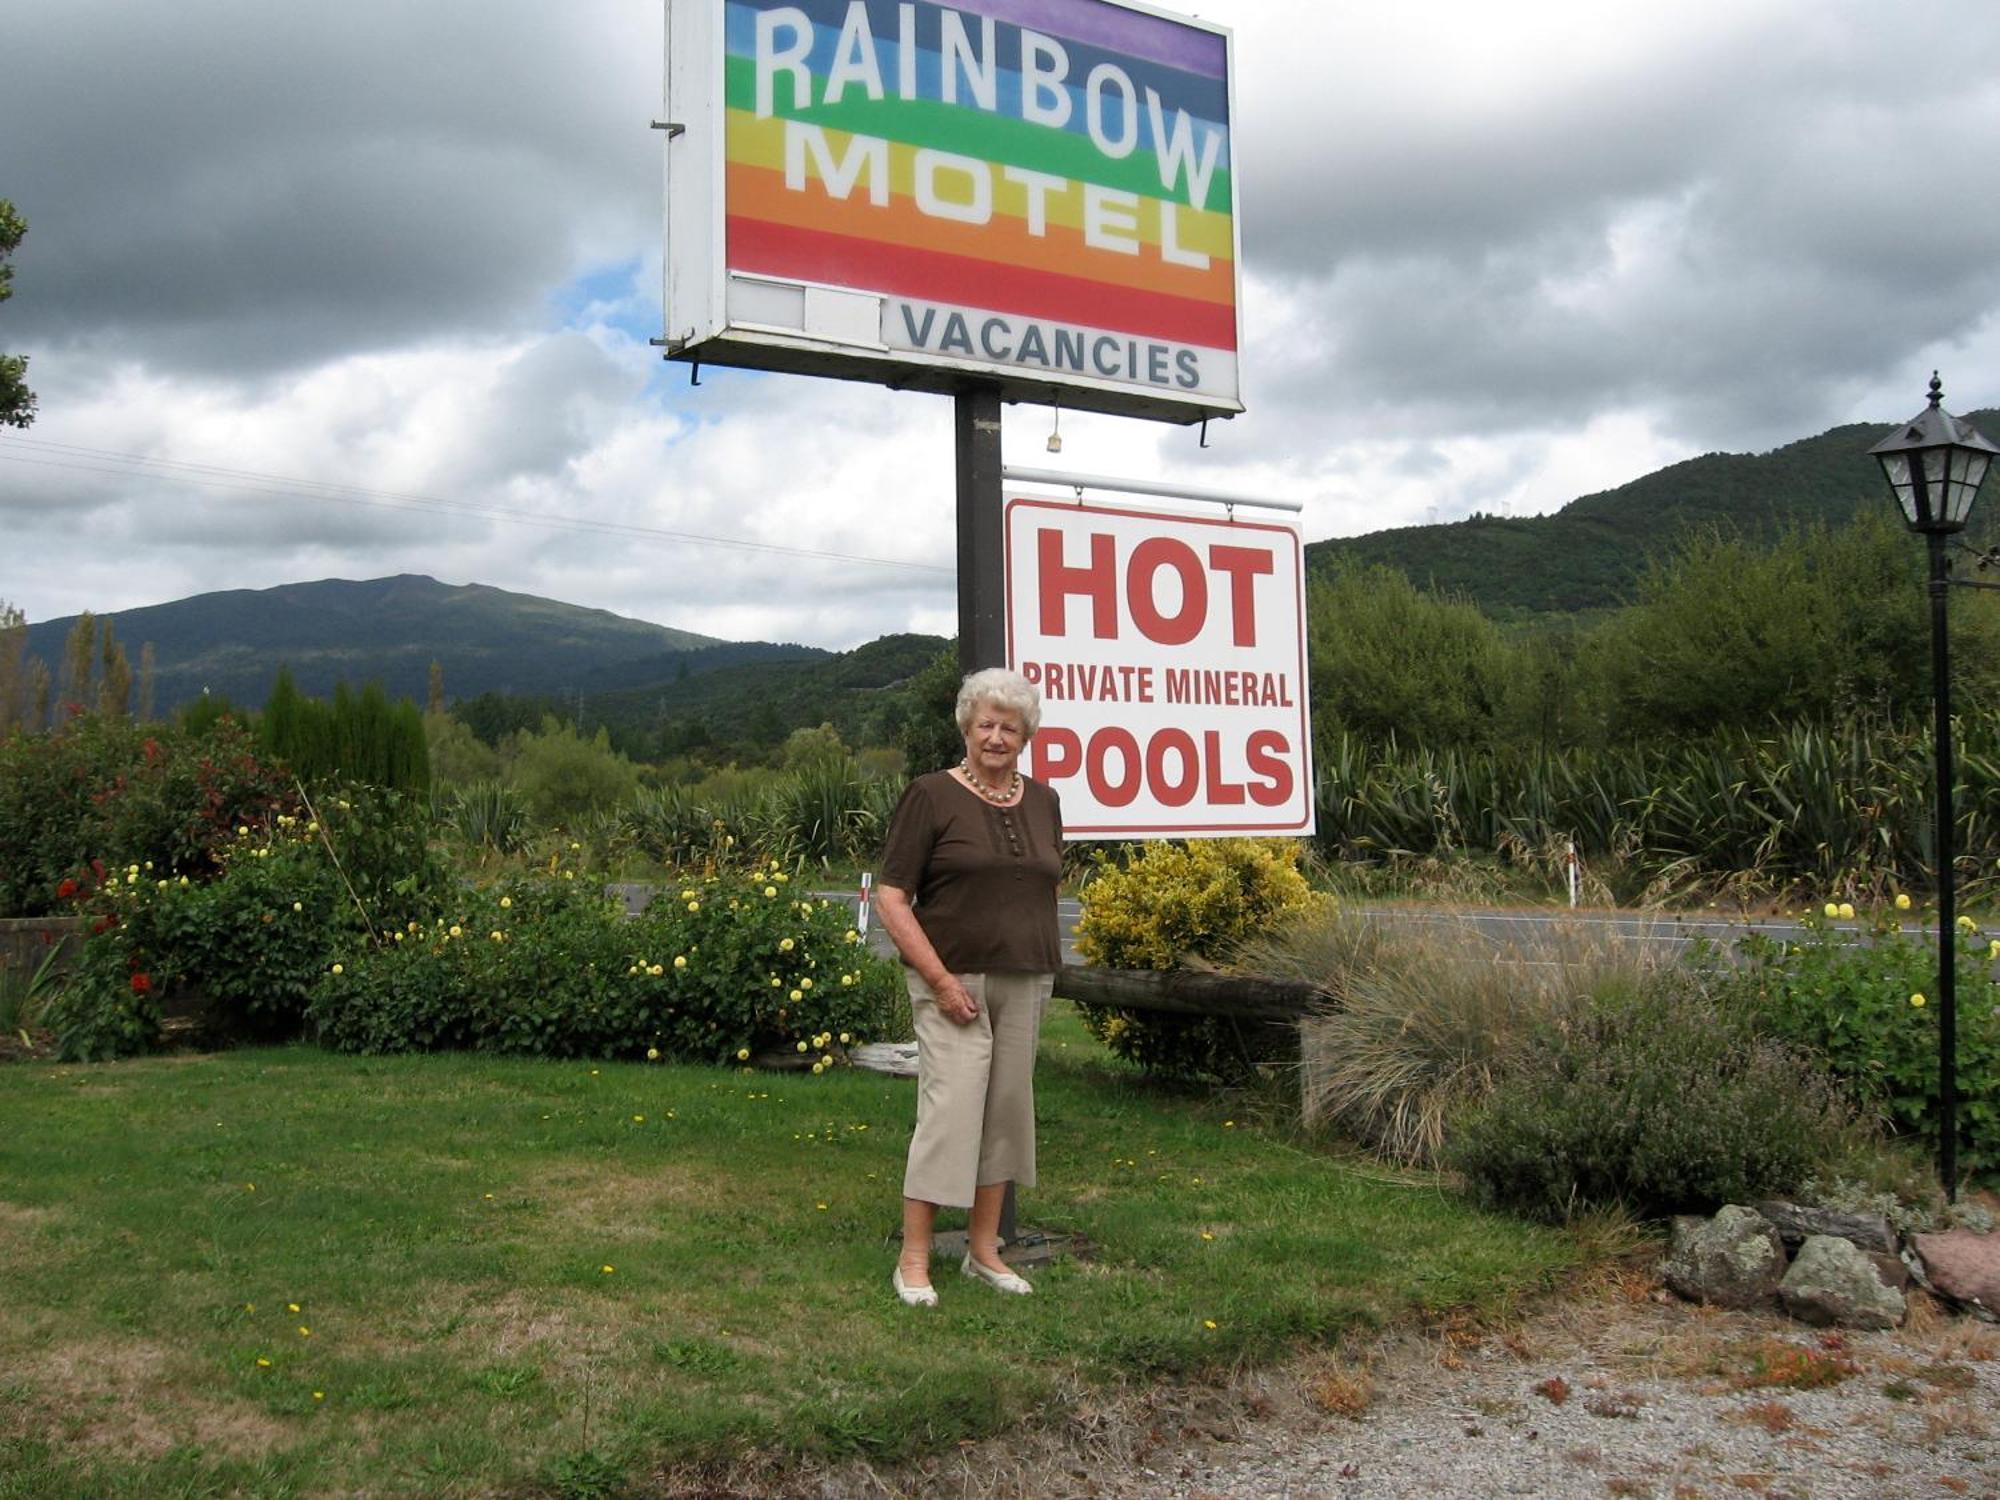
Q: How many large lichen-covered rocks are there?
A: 2